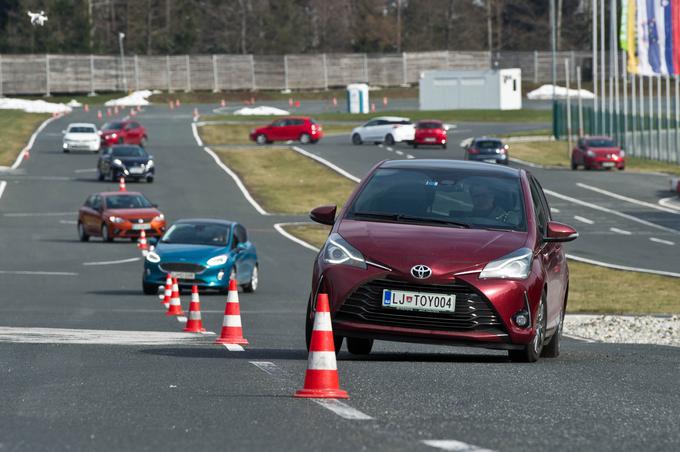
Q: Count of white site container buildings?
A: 1